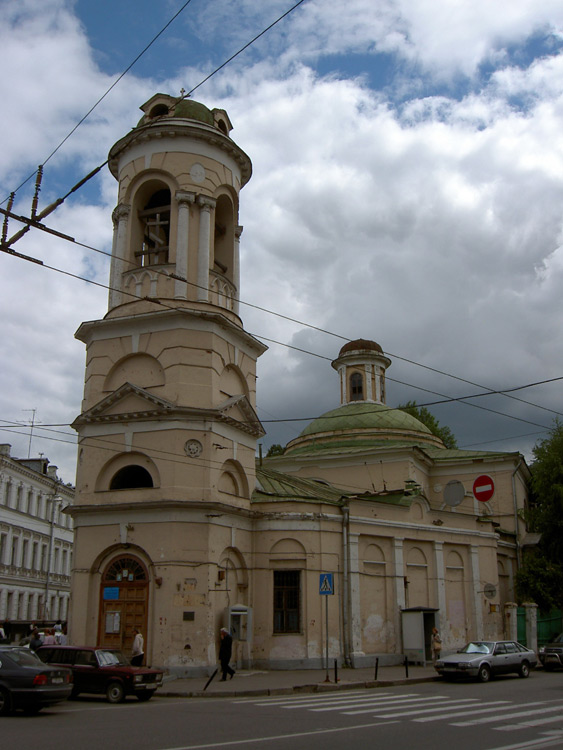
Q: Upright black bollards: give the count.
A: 3